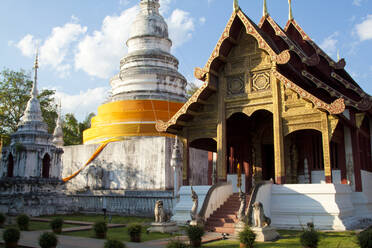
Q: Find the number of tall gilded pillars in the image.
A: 4